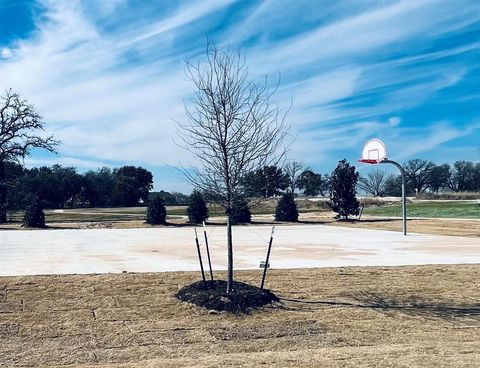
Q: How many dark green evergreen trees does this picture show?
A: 6